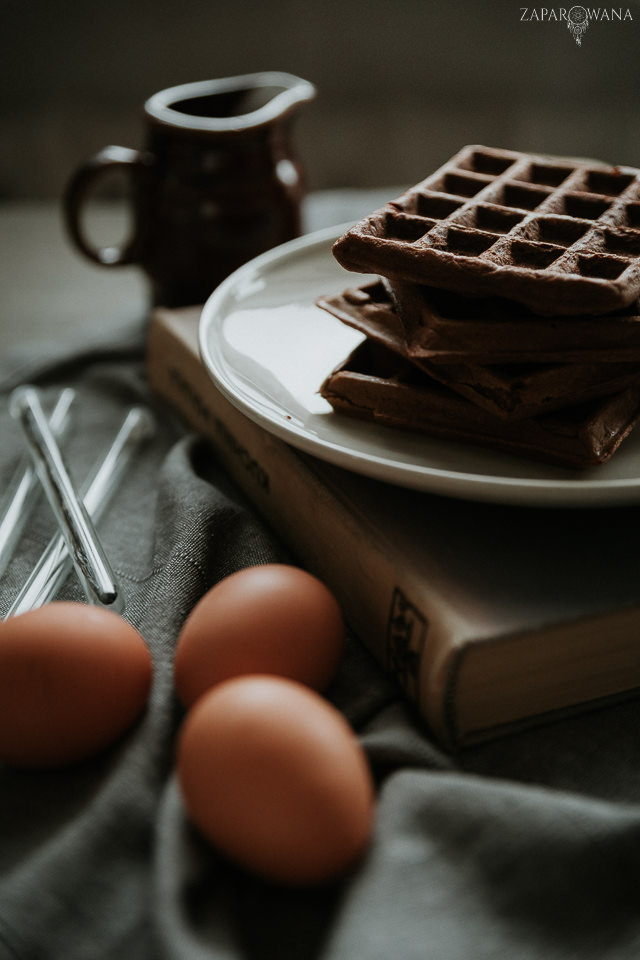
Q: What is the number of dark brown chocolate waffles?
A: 4